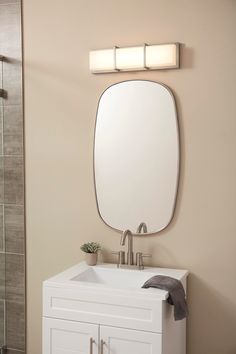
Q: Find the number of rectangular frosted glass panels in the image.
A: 3